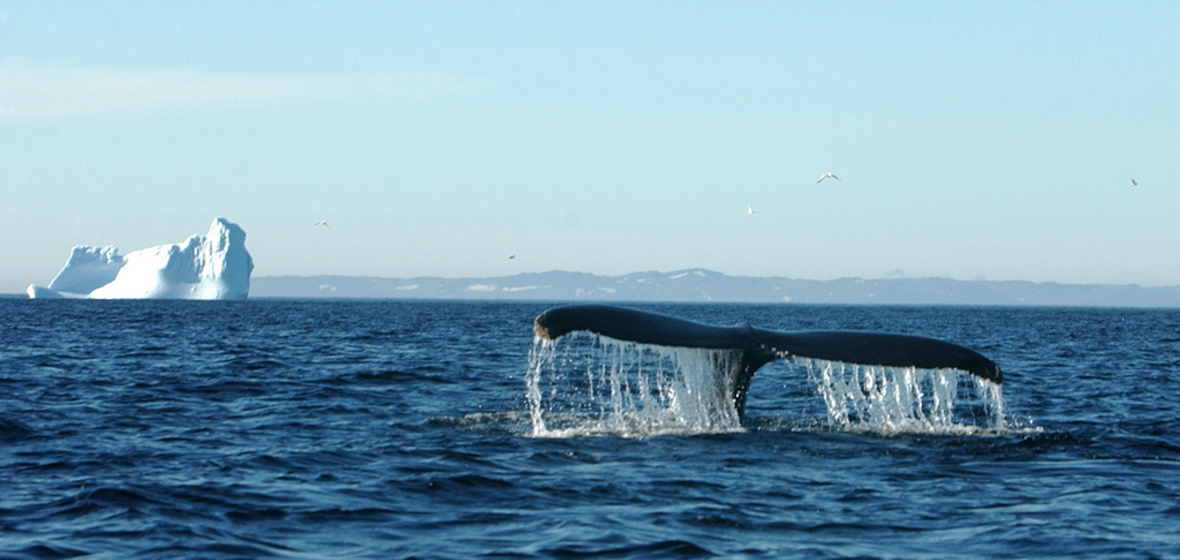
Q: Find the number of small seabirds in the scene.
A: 5